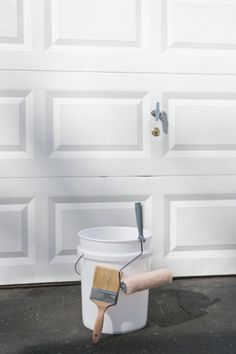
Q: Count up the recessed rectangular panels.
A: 9